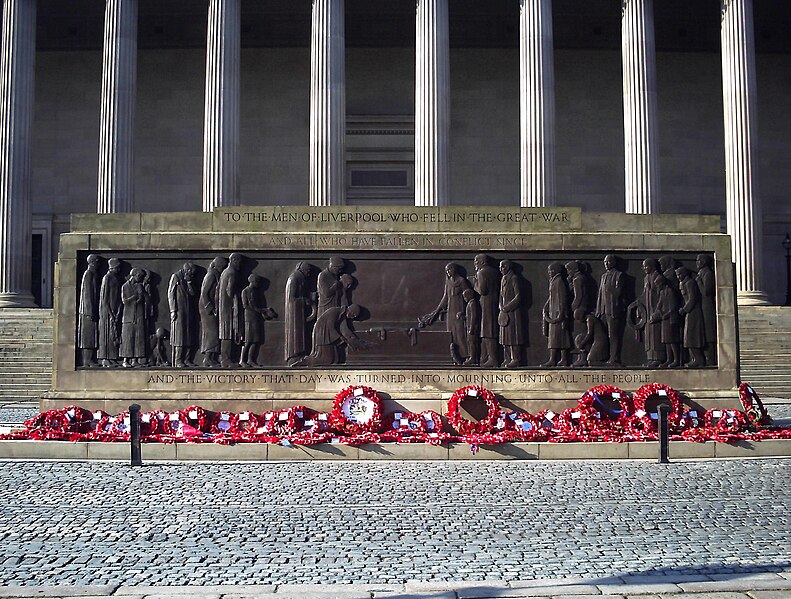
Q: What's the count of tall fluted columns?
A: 8